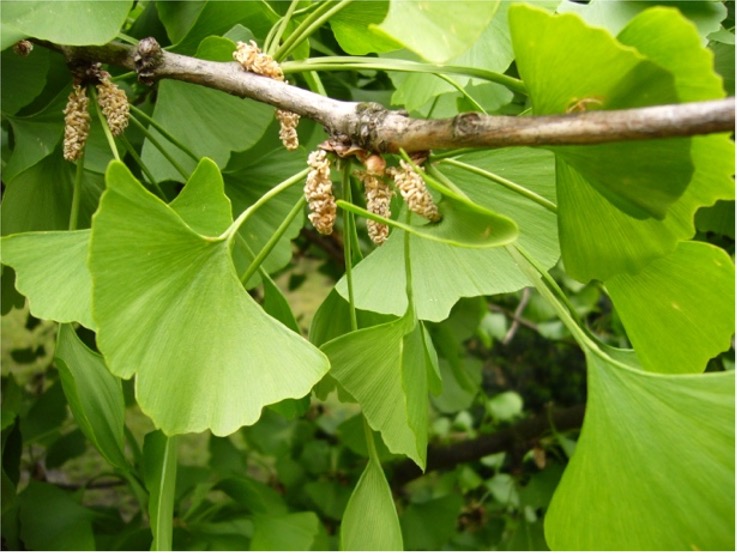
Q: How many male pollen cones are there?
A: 7